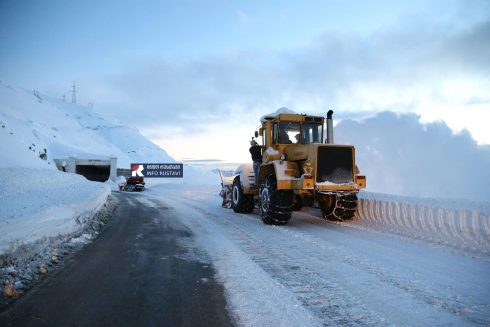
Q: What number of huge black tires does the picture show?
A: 3